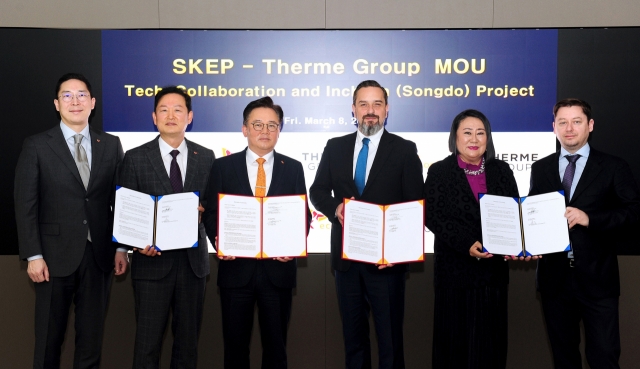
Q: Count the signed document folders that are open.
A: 4